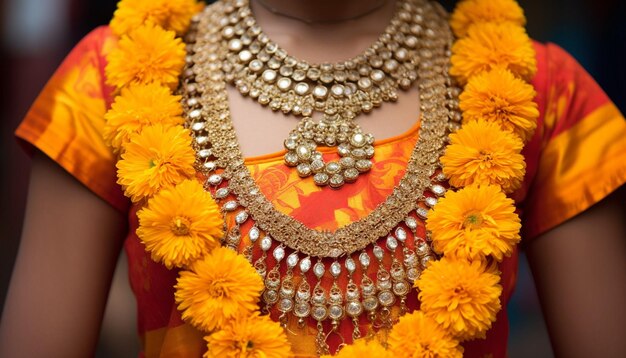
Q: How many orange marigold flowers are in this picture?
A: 15